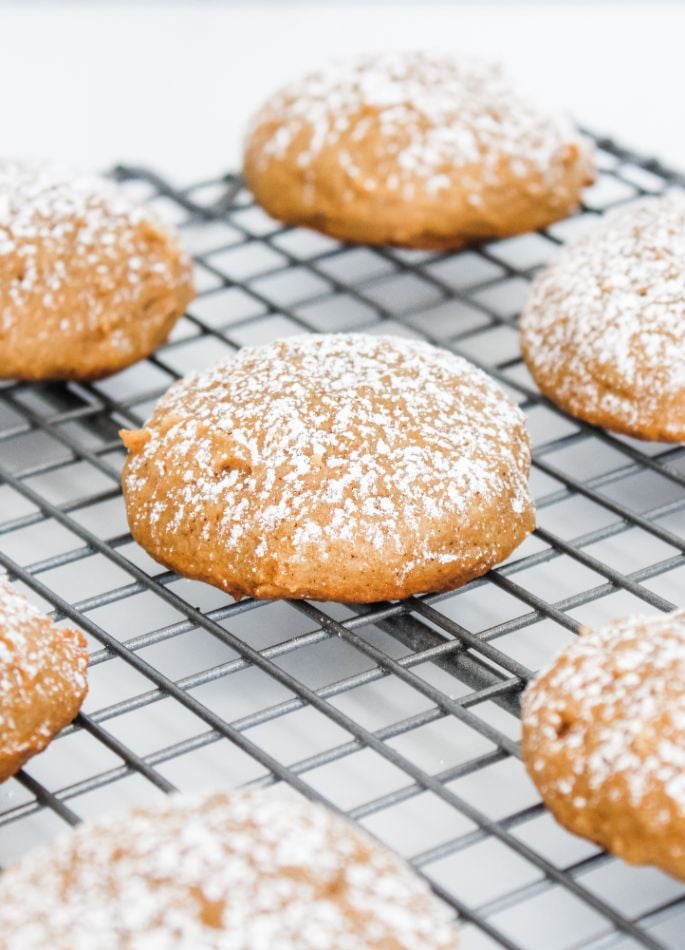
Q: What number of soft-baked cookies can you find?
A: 7